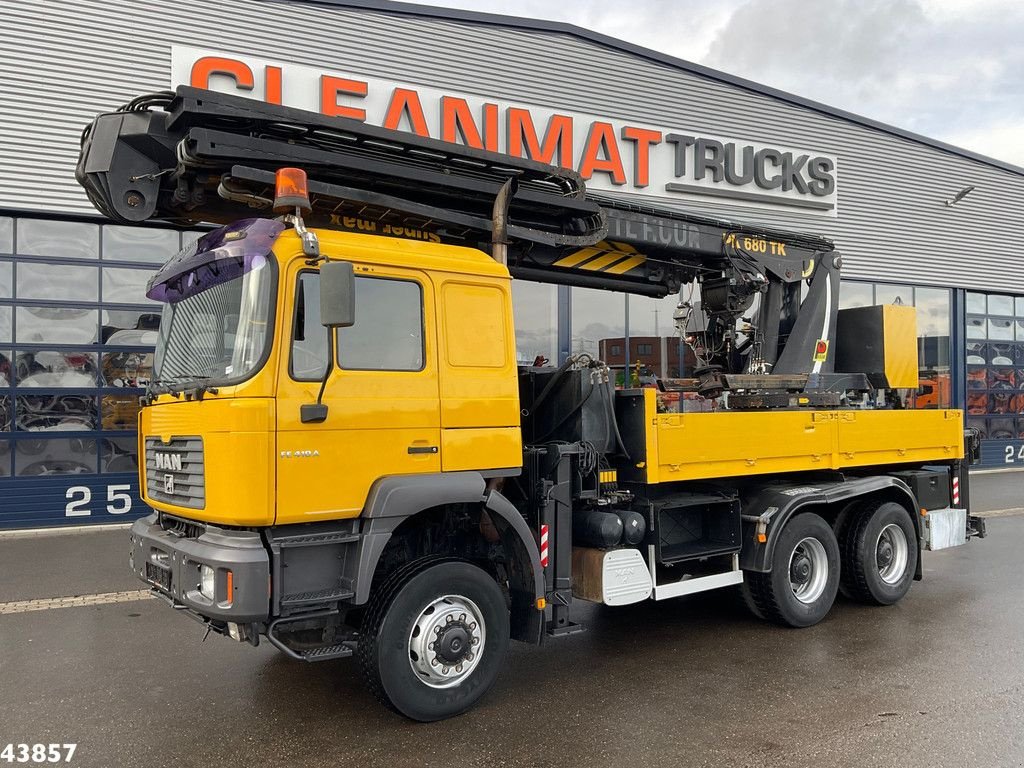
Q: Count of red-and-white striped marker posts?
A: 2